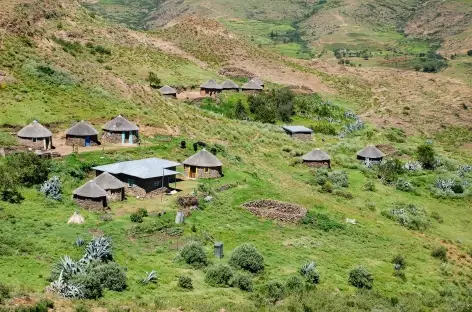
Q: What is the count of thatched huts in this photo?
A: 13